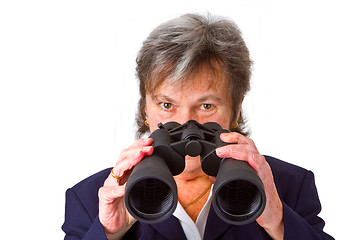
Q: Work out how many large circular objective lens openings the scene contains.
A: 2